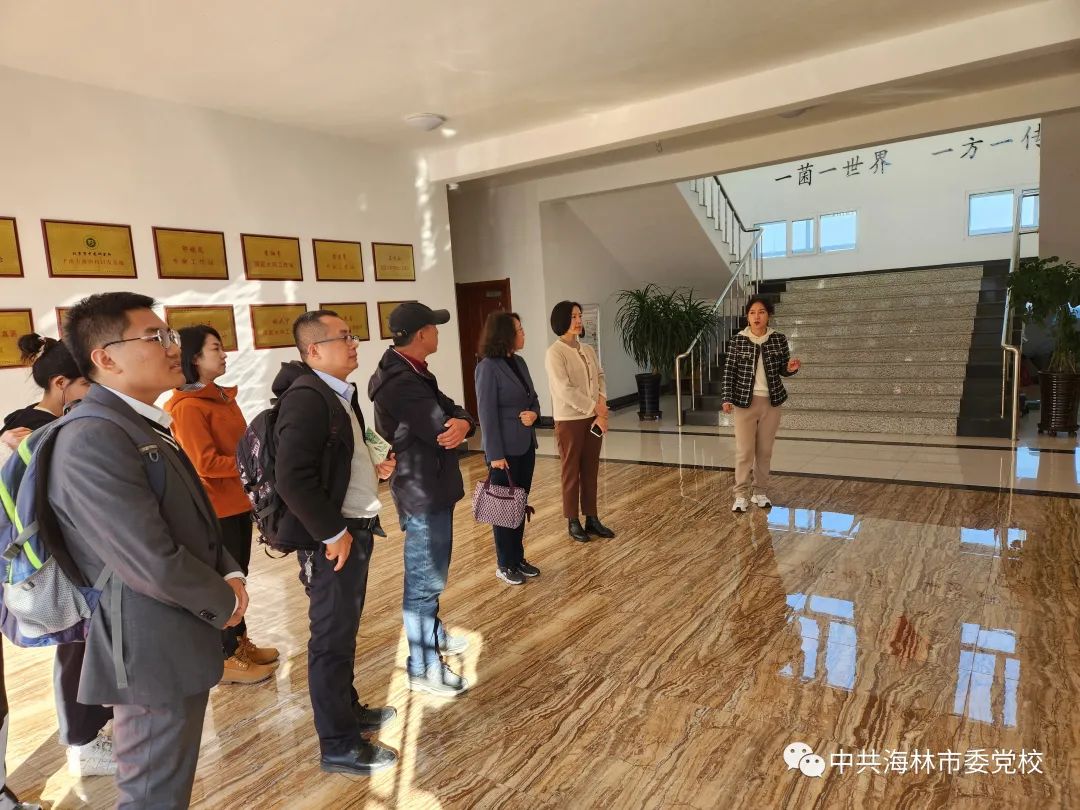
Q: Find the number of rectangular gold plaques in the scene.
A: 12